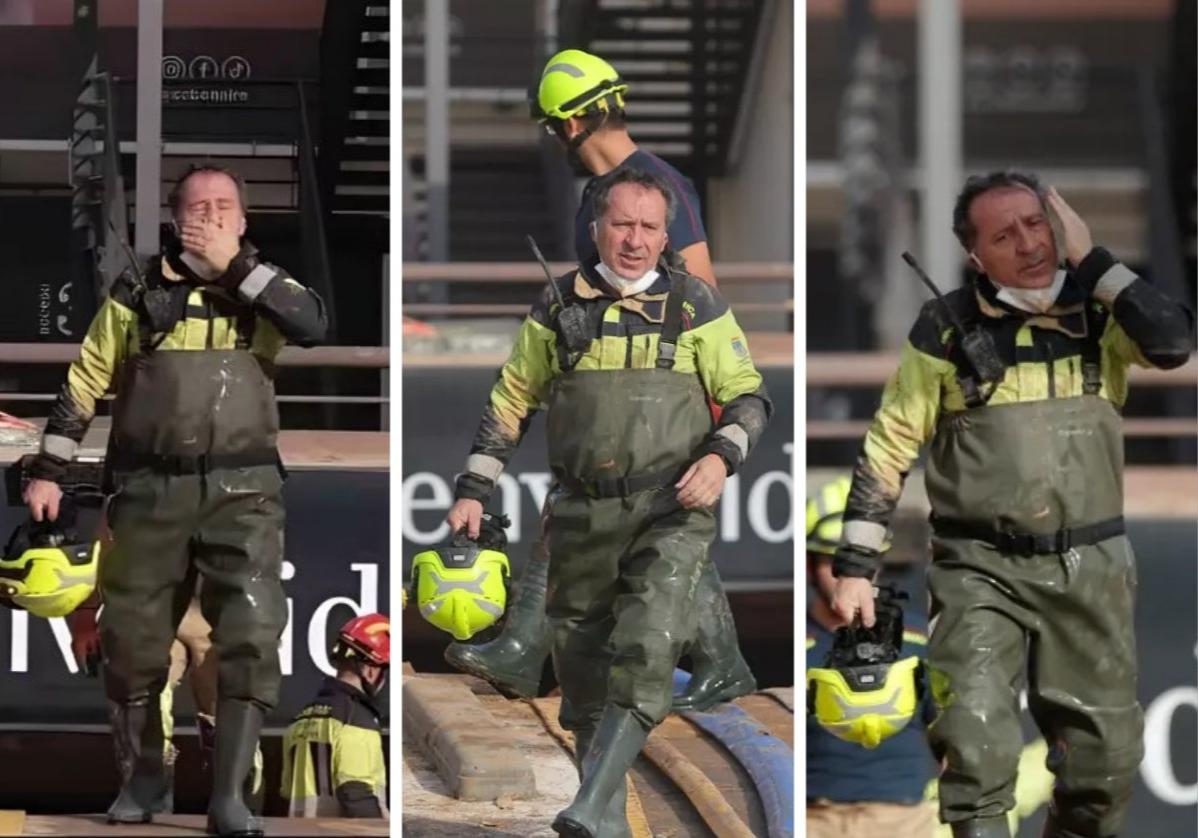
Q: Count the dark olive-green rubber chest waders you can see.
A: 3